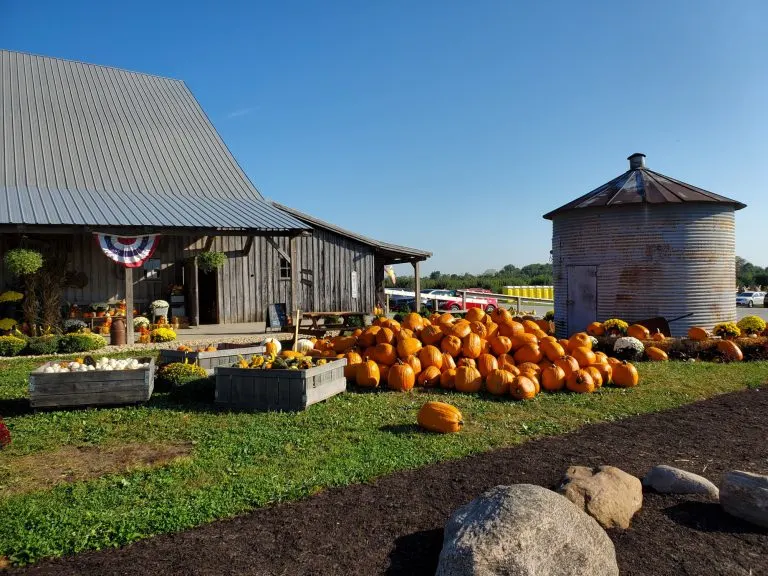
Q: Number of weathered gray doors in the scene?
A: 1